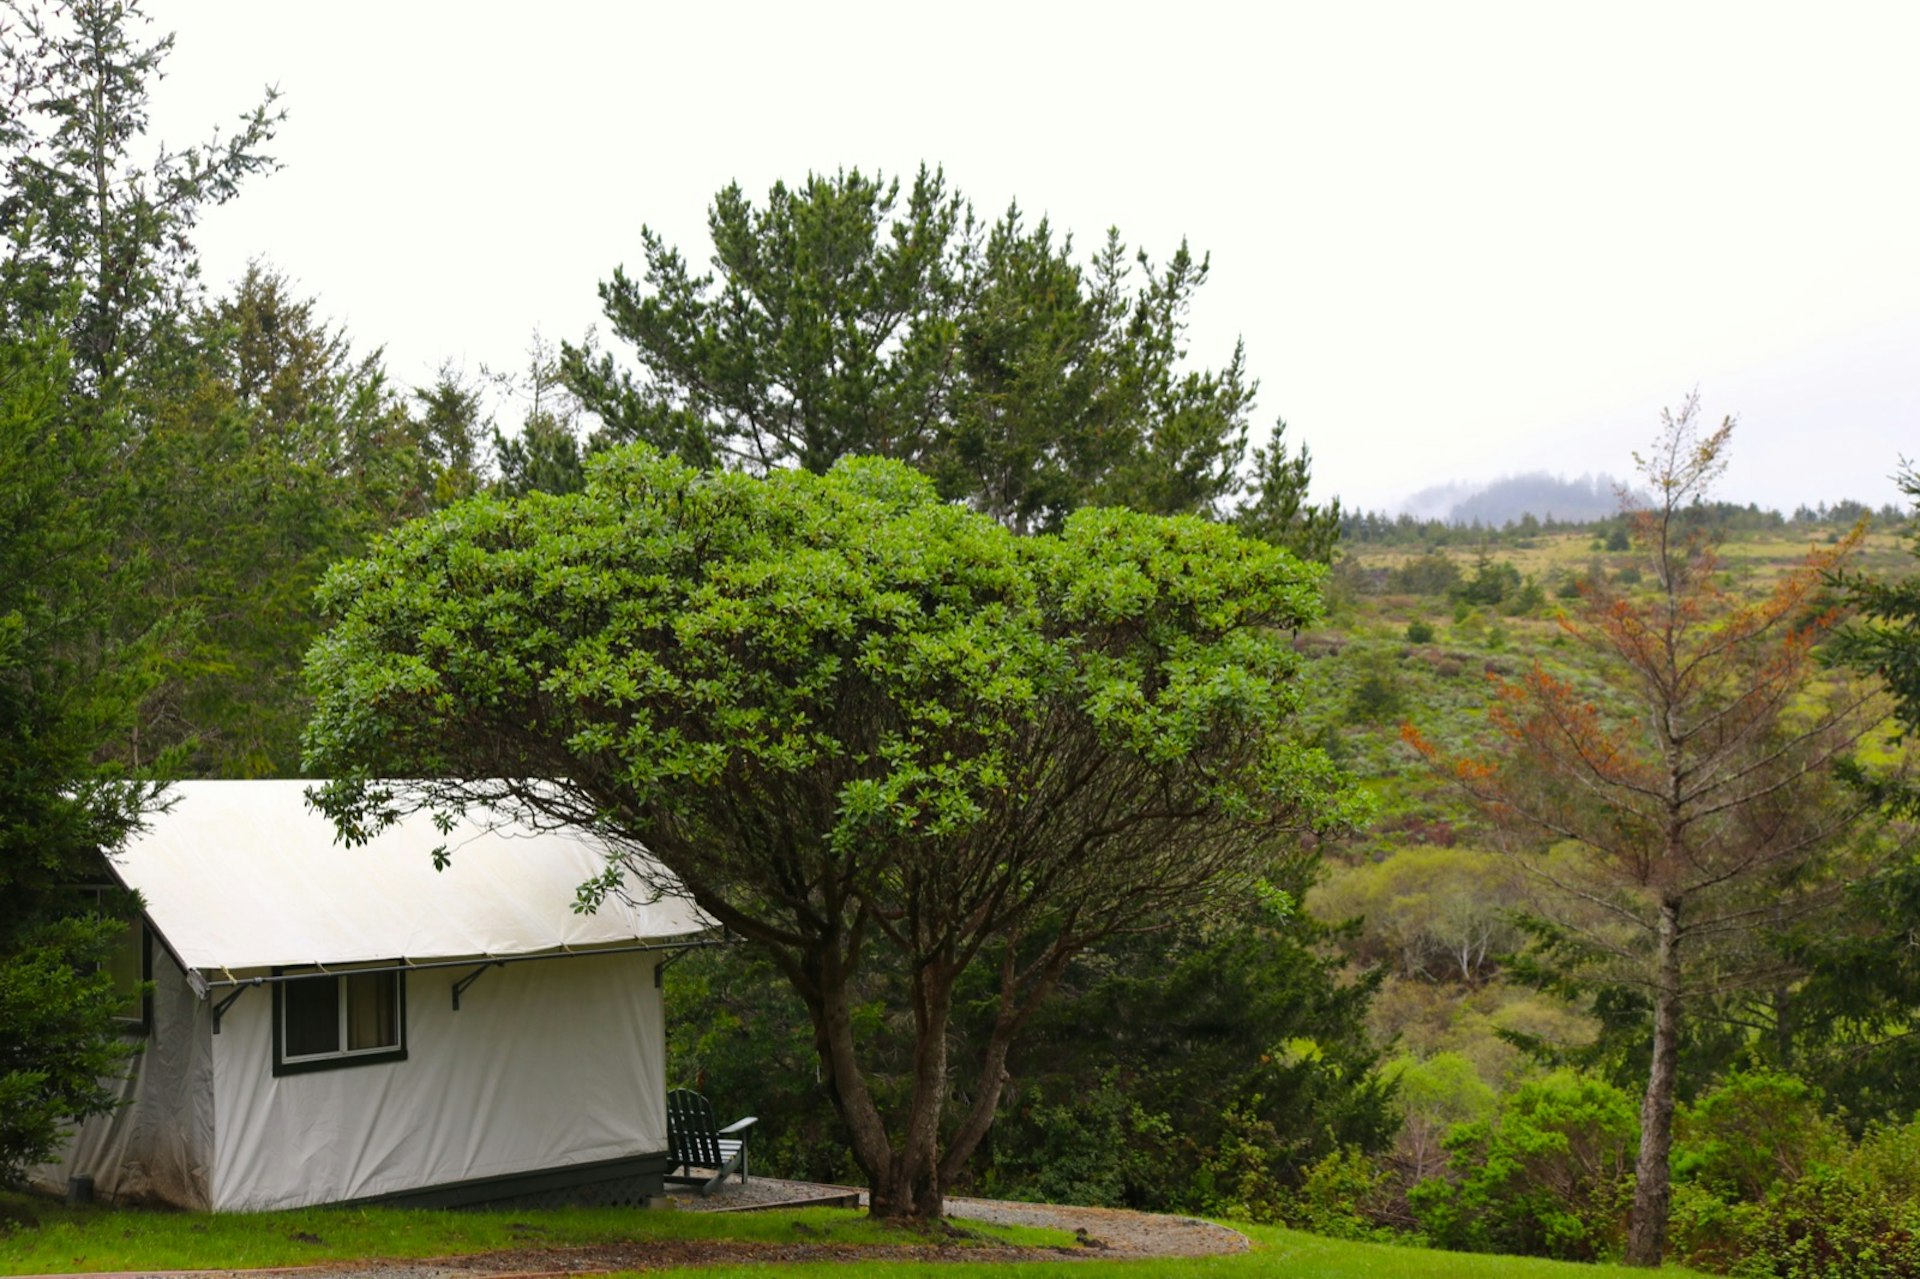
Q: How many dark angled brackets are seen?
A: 3